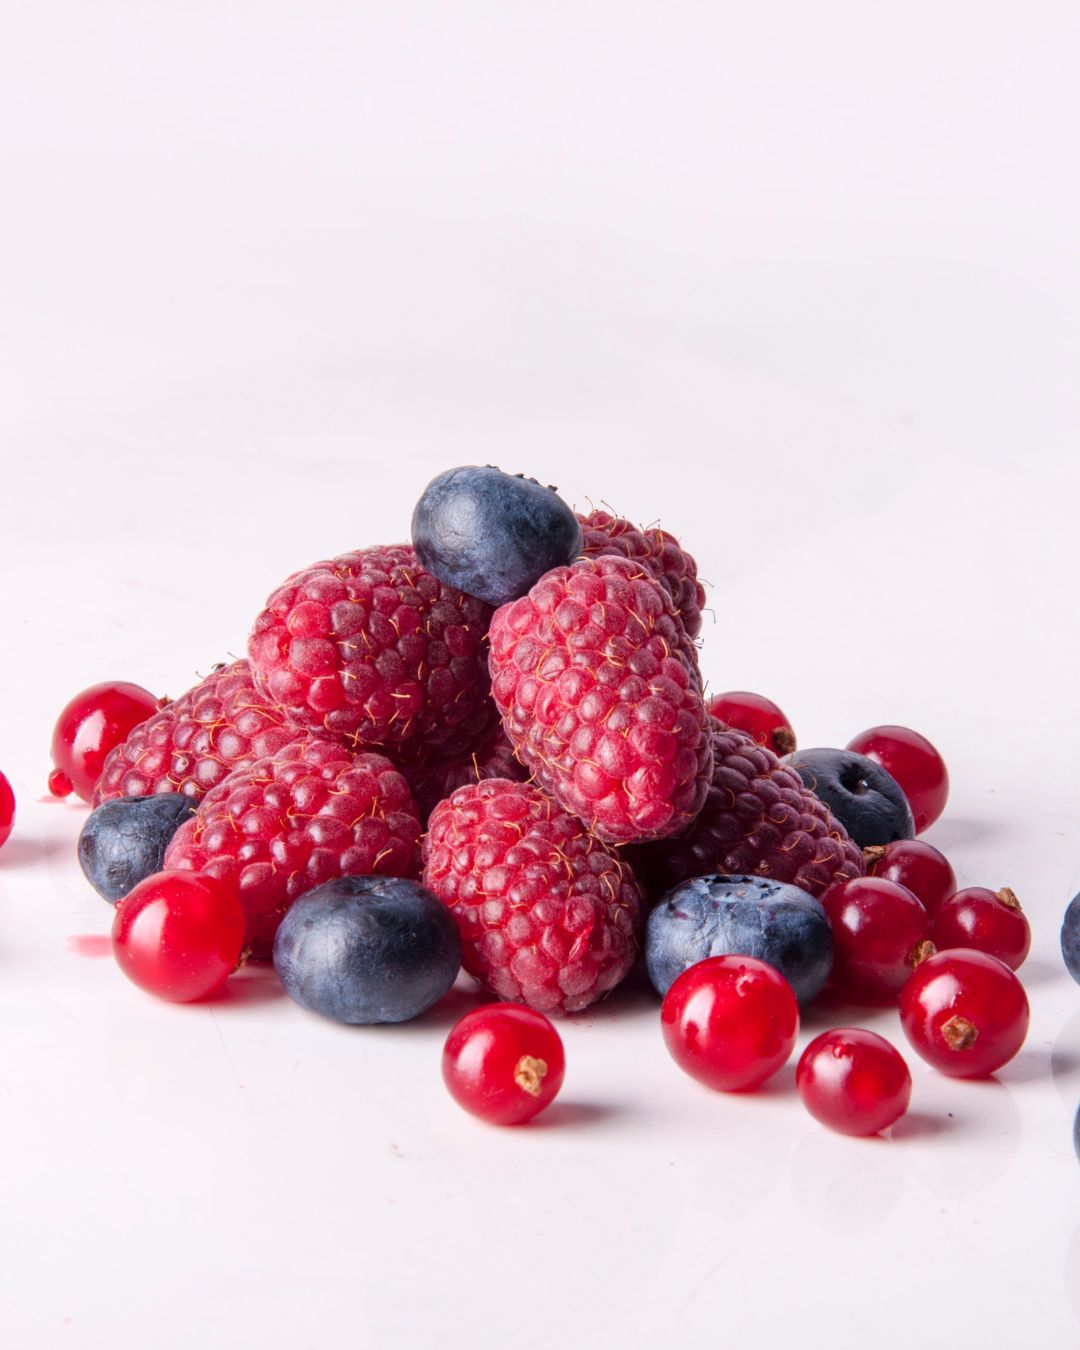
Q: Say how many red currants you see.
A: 12